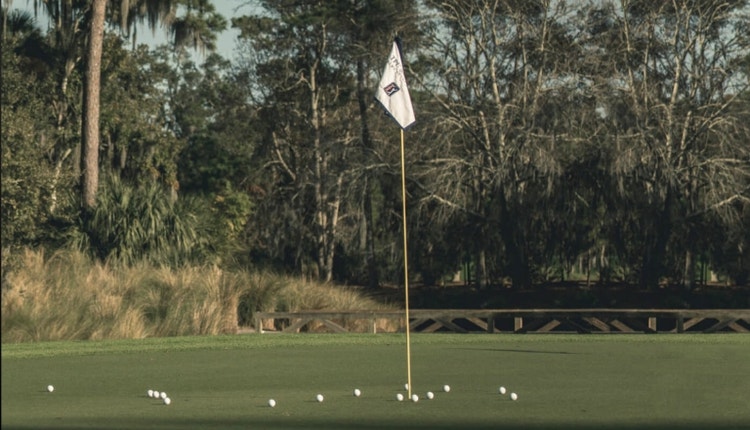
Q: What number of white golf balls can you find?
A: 15